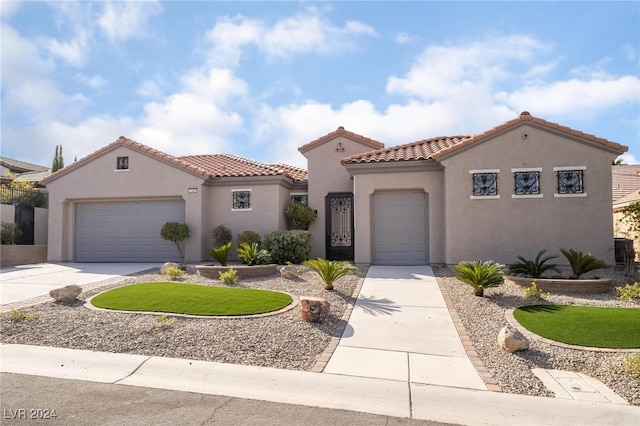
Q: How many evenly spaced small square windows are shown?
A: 3